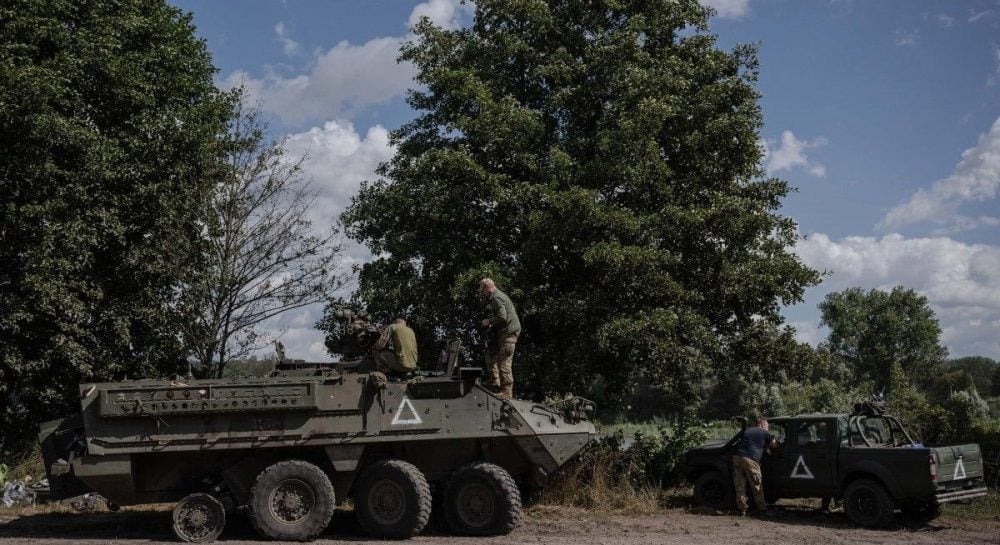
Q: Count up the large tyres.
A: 3